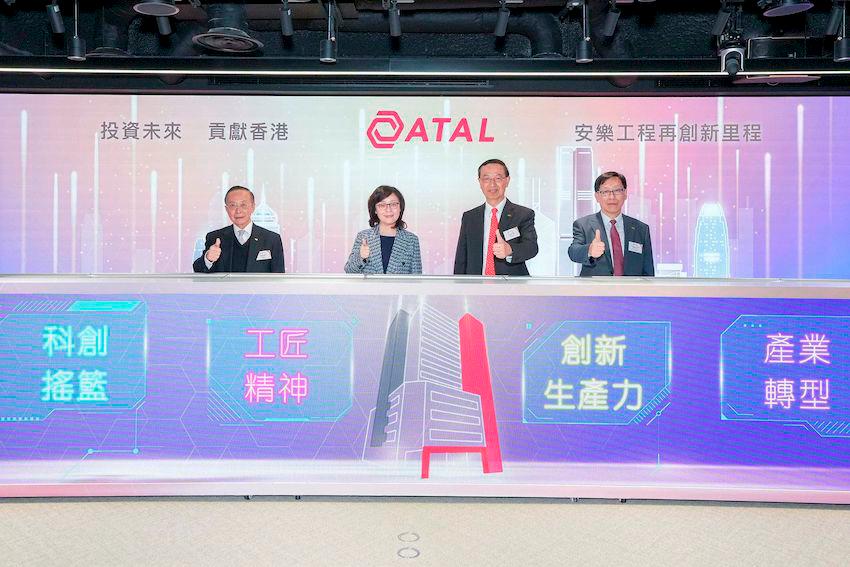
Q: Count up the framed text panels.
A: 4